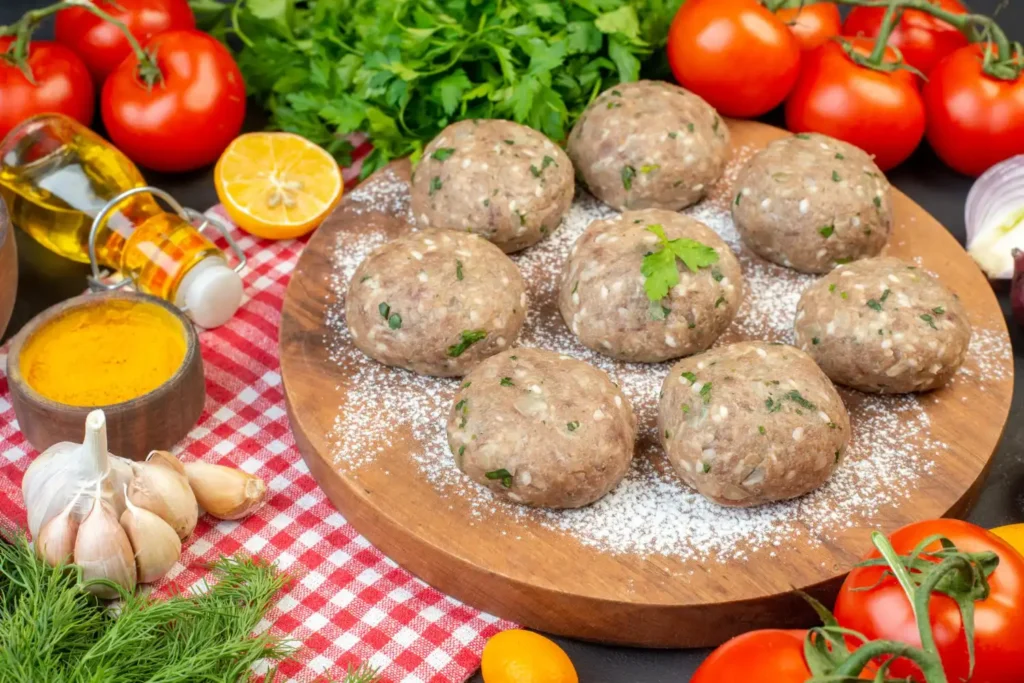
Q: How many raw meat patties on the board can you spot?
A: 8